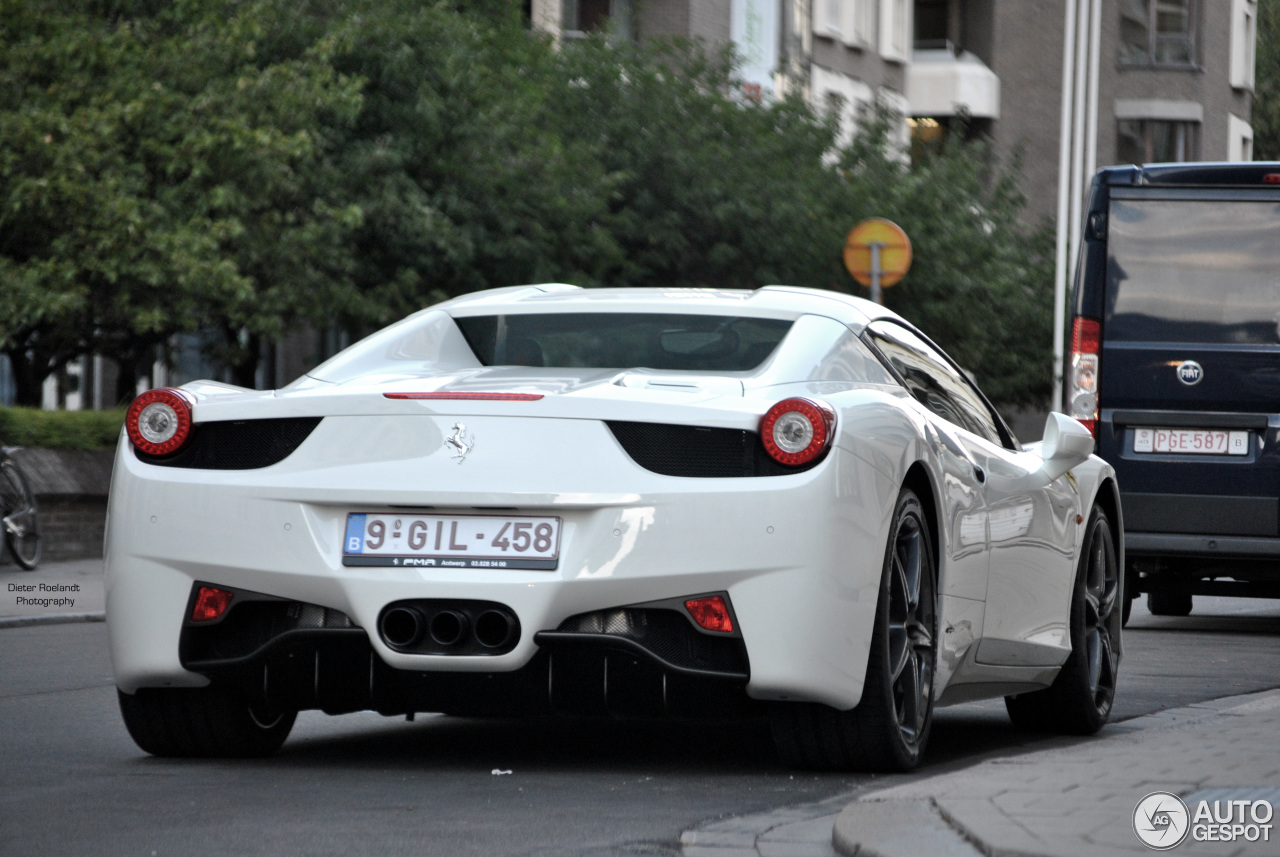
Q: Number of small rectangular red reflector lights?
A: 2